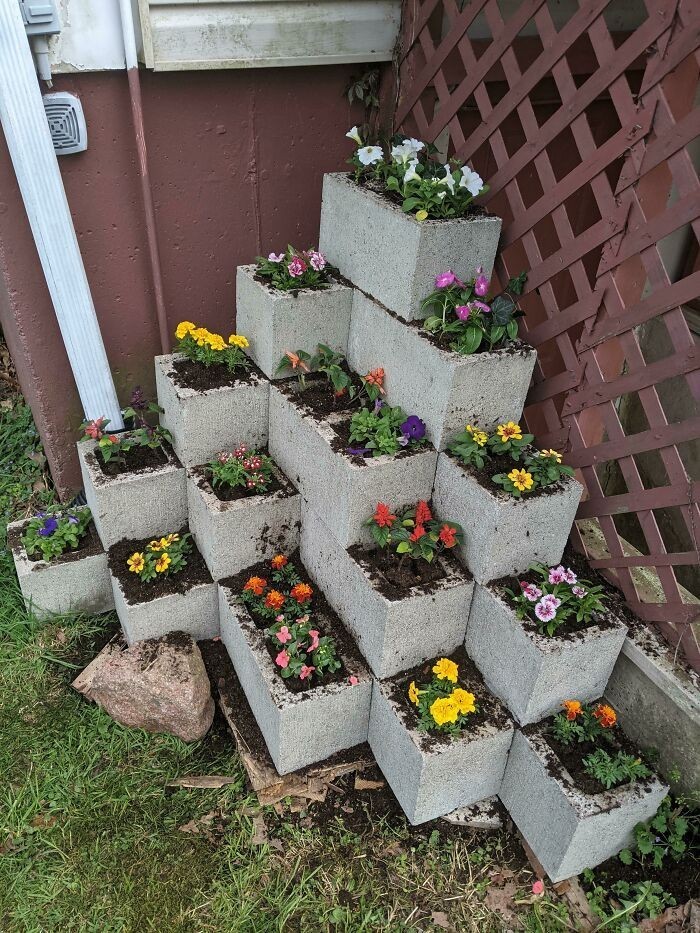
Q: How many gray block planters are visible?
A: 15